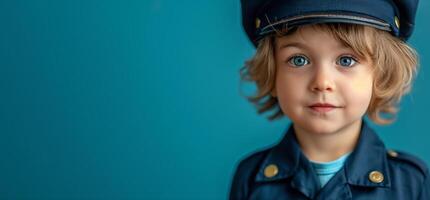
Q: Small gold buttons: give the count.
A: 5